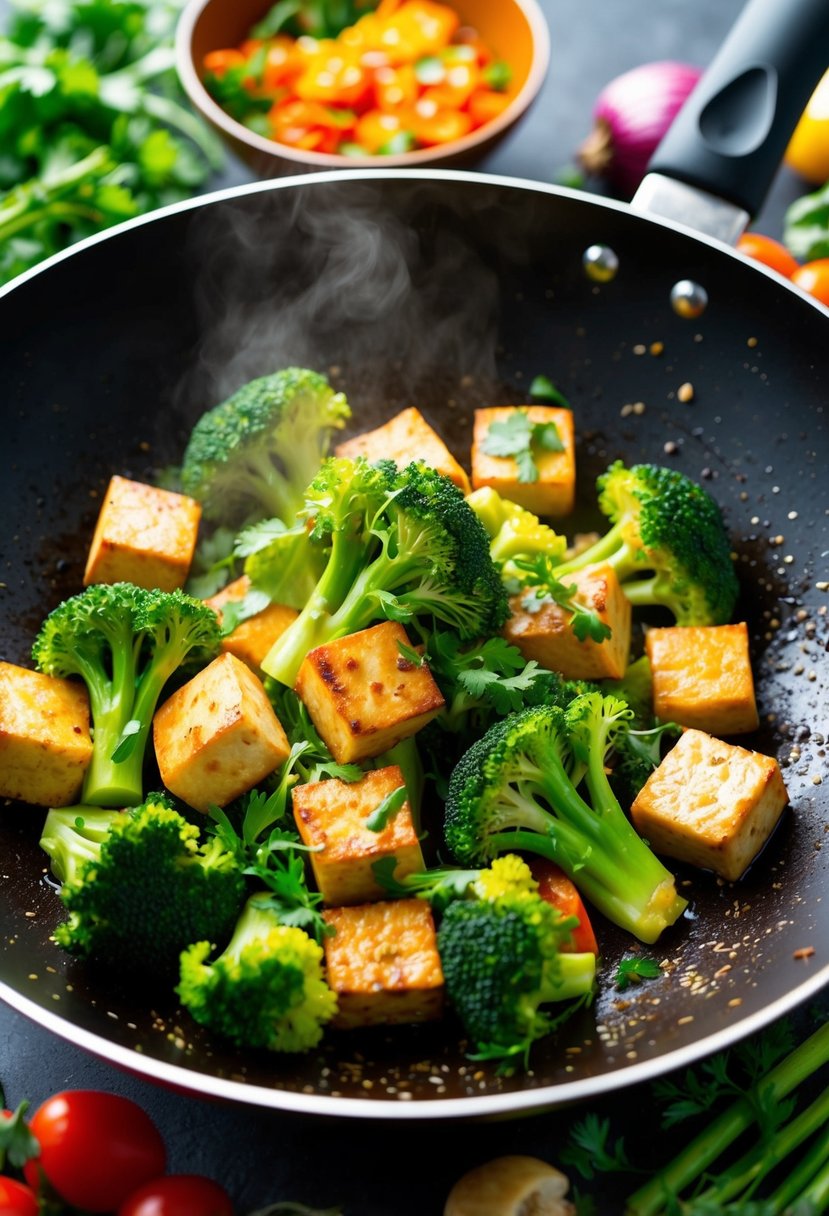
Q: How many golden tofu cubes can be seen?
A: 12